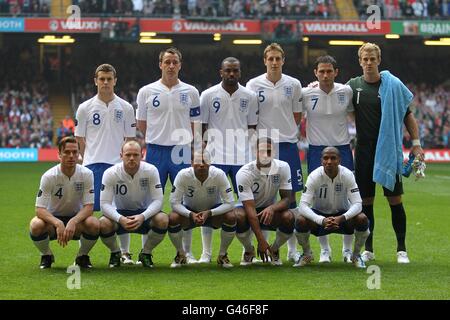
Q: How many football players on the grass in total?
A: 11